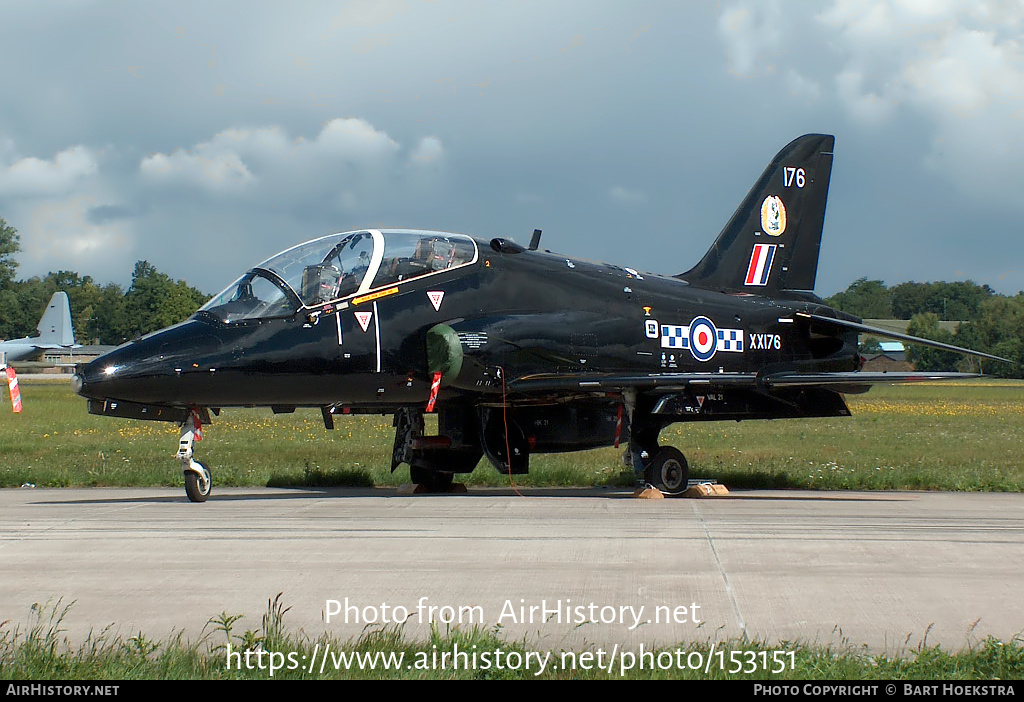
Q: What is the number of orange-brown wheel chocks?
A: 4